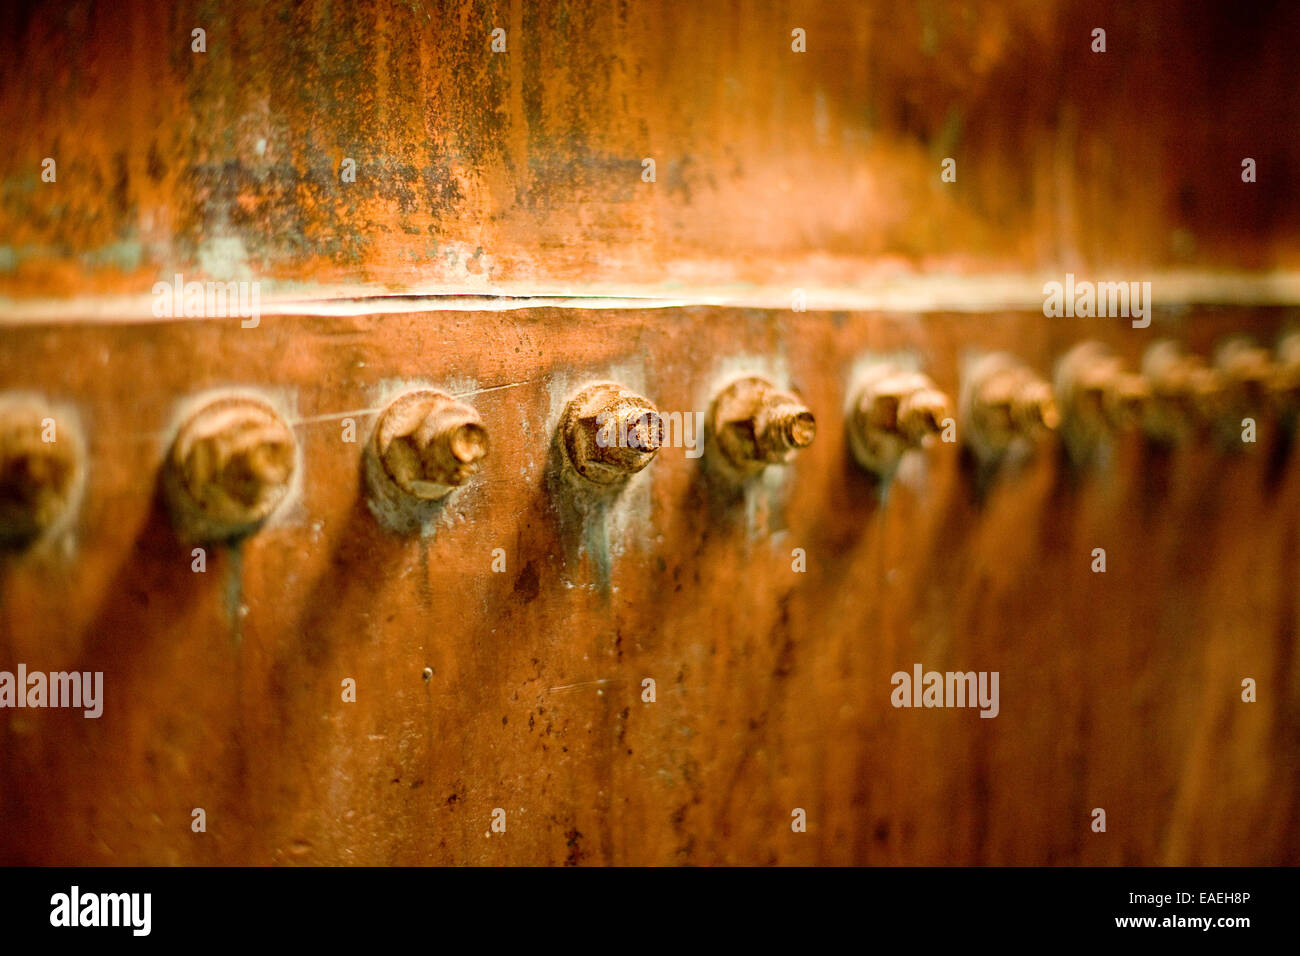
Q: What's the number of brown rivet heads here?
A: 11